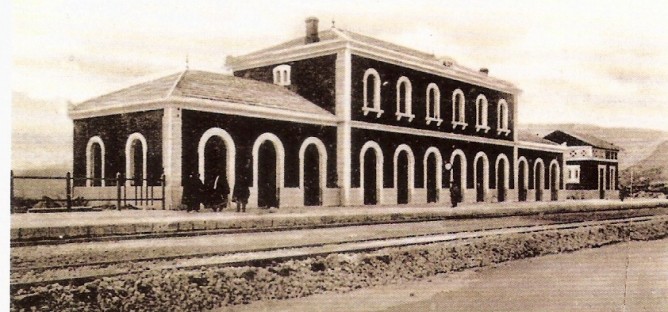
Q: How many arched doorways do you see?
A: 12